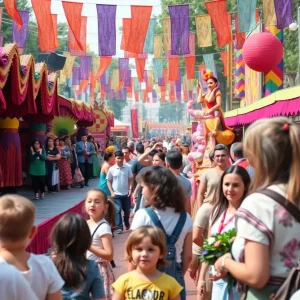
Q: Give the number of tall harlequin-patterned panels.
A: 2